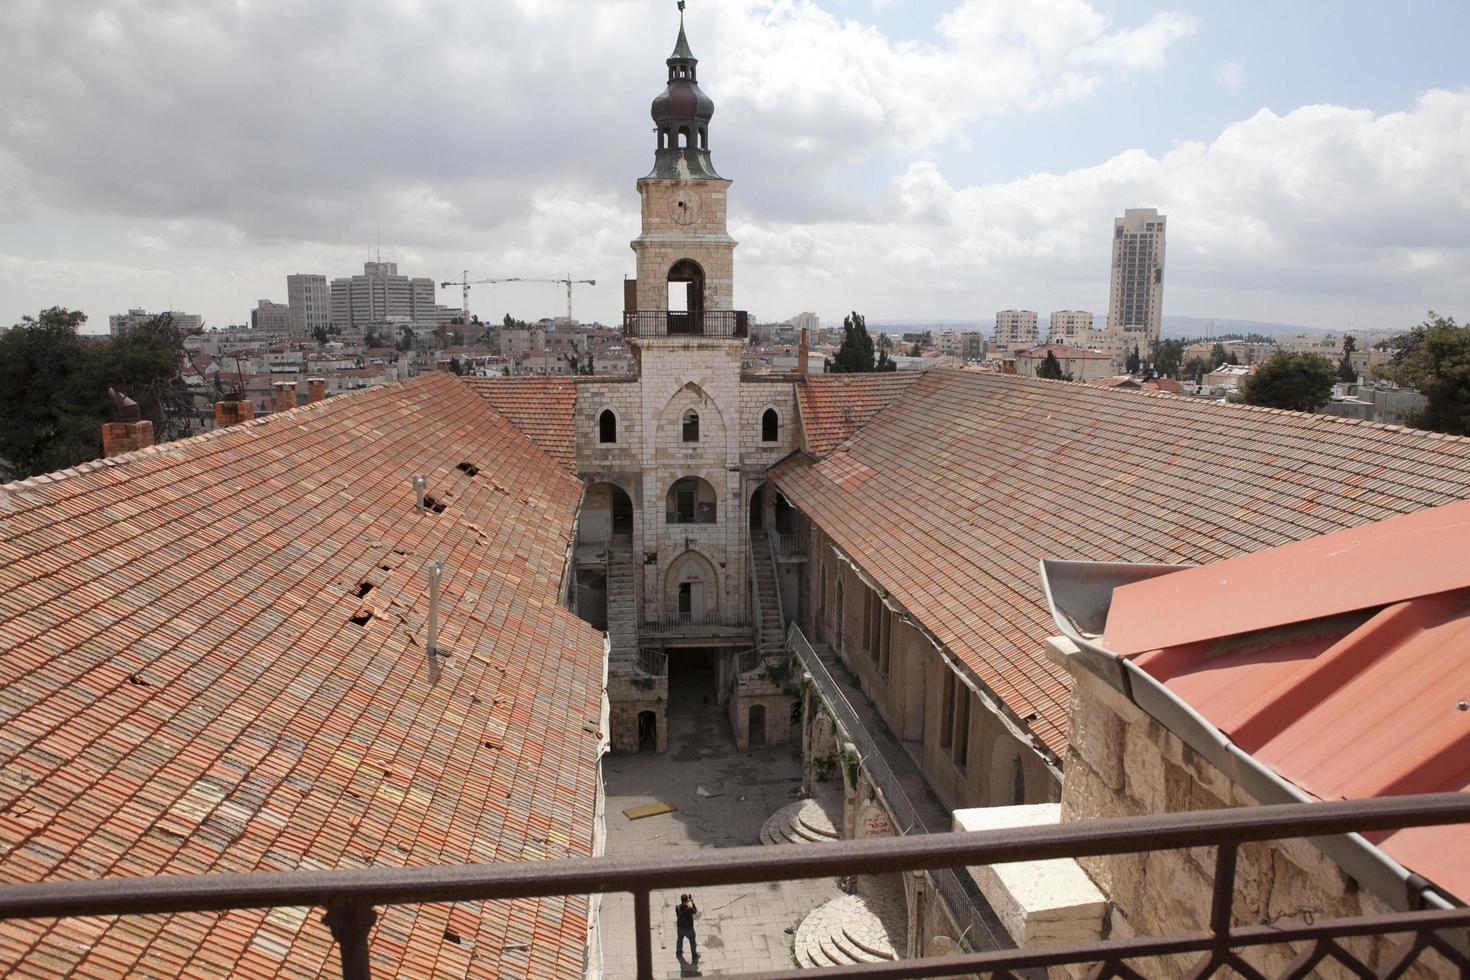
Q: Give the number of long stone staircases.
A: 2